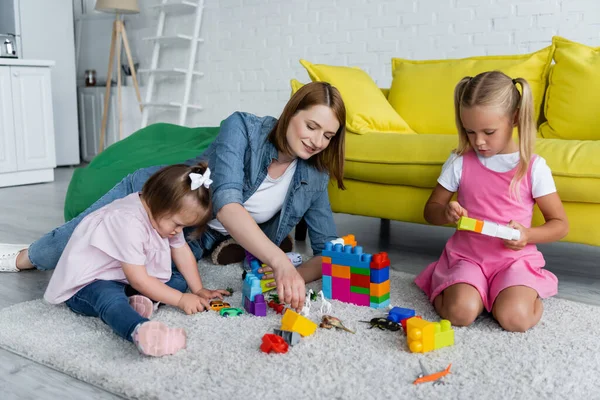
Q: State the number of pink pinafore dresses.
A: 1